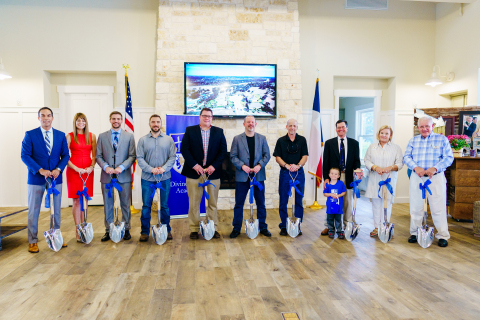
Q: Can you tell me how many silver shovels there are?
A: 10